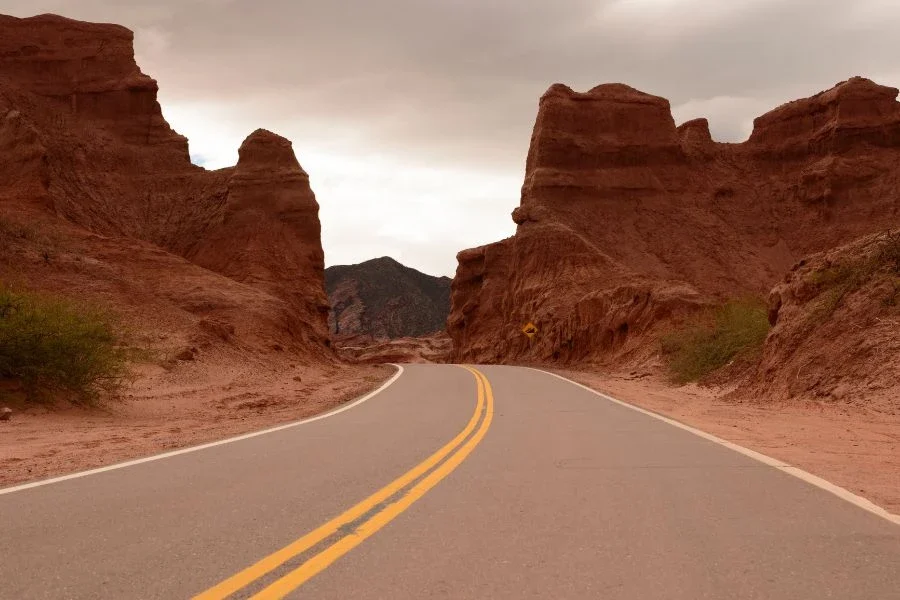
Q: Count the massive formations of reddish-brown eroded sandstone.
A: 2